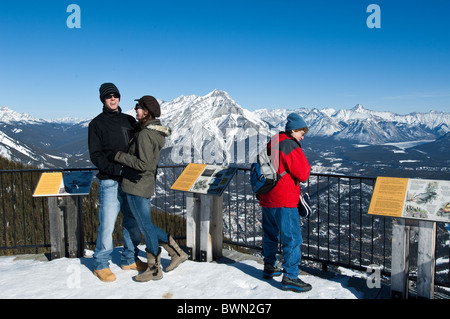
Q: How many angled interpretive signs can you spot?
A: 3